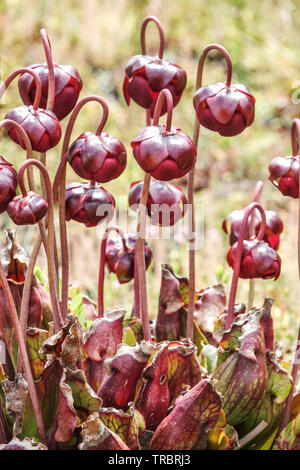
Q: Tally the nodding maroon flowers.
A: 14